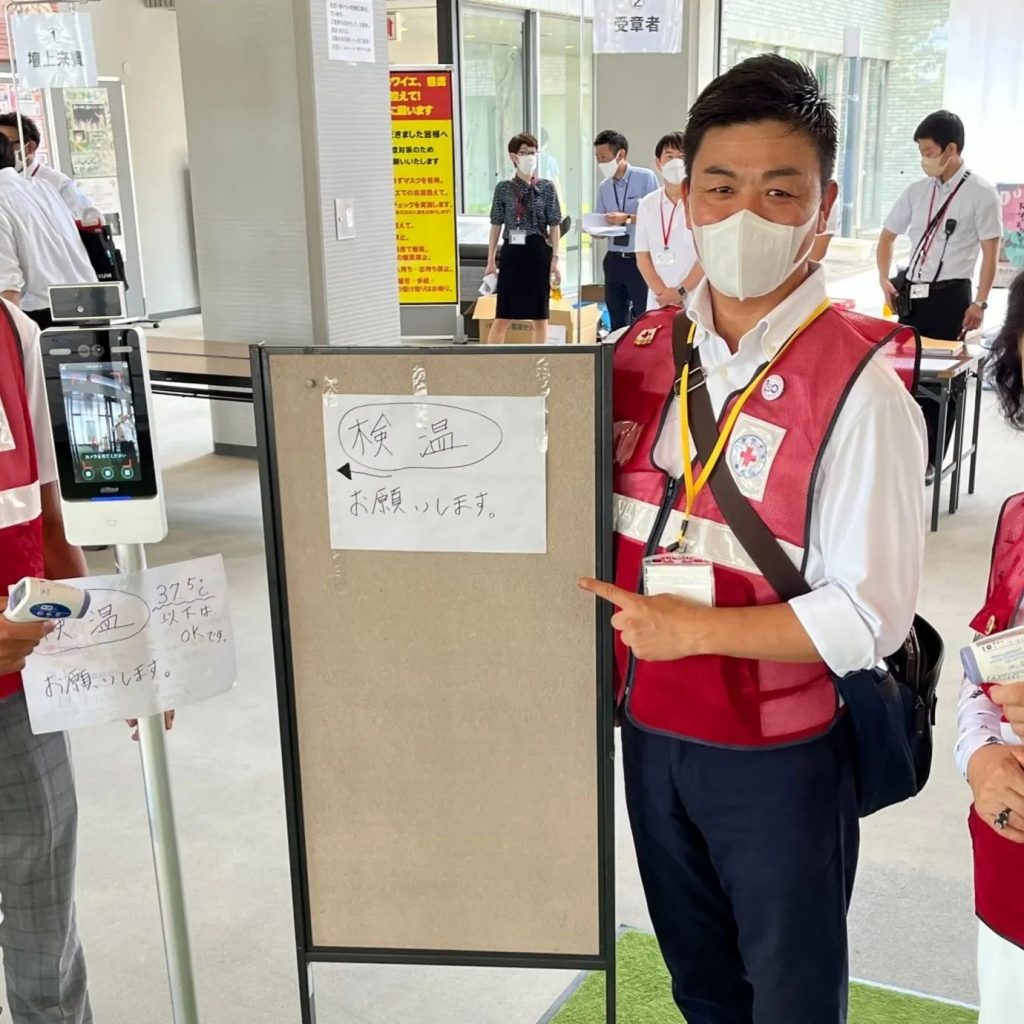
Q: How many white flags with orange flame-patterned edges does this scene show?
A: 0